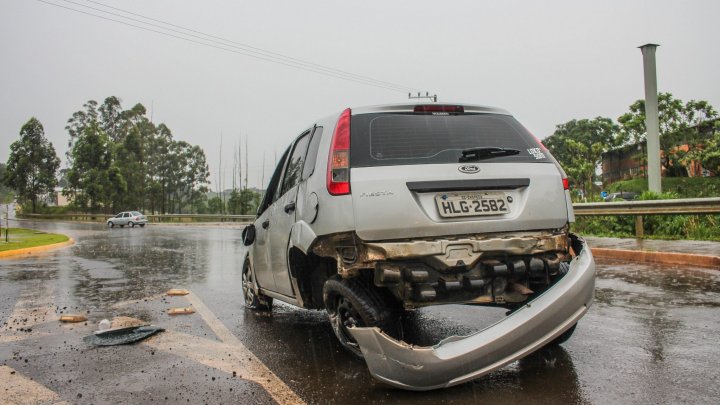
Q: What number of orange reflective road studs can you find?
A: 3